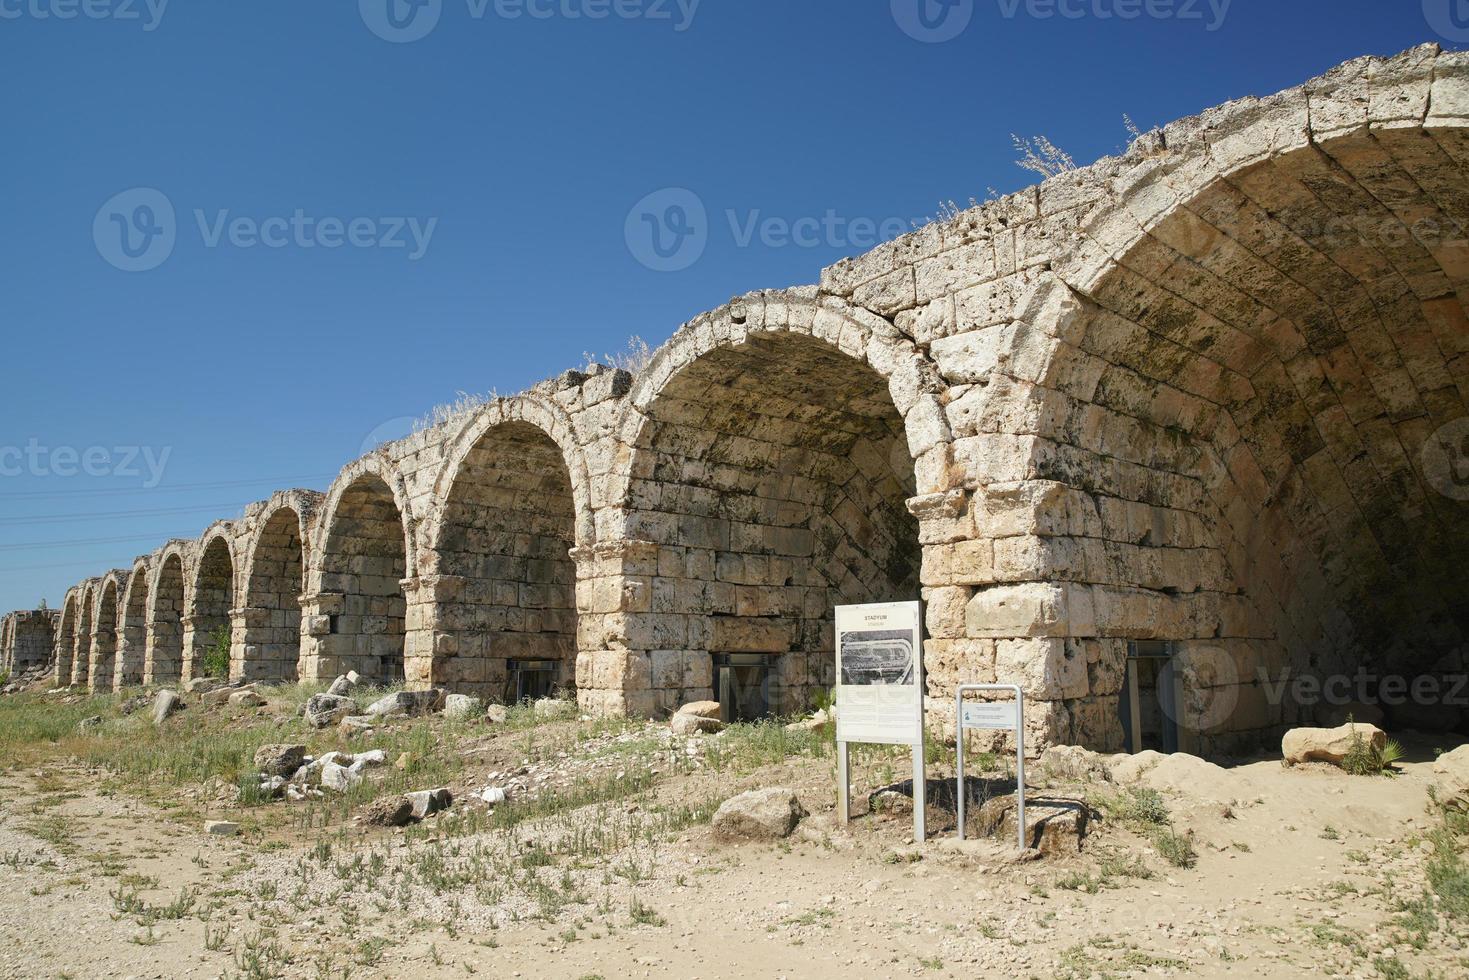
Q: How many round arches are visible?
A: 11